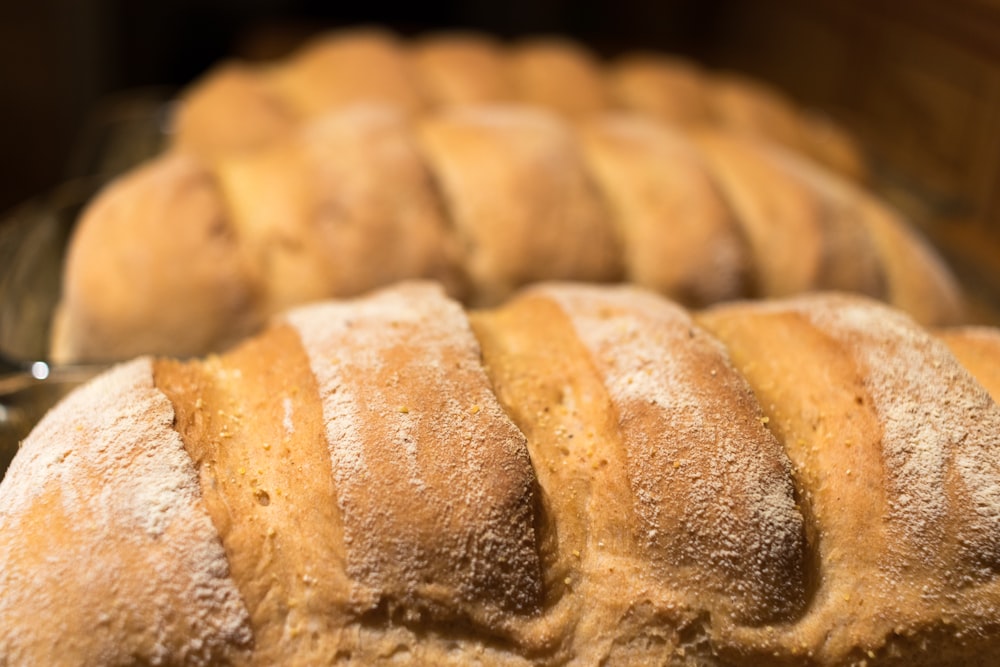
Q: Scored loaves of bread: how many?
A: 3